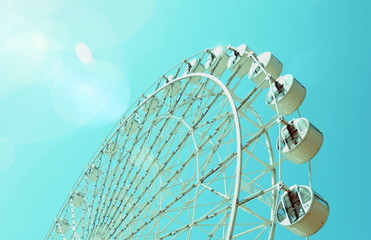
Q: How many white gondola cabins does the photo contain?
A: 14